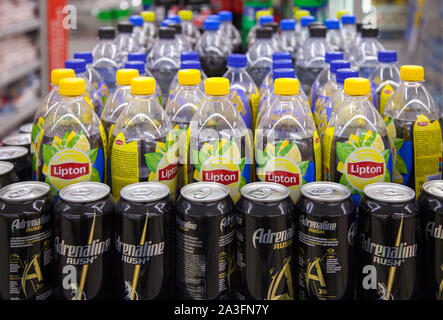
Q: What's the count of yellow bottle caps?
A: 14